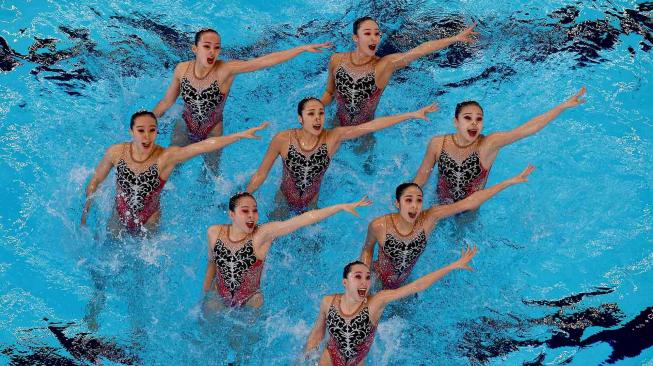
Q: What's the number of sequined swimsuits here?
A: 8